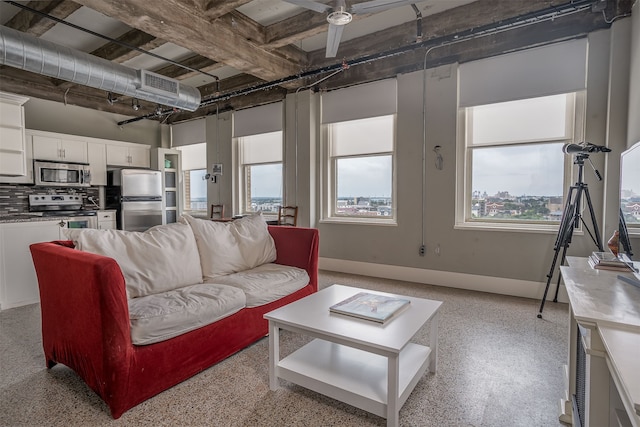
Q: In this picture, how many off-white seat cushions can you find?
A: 2